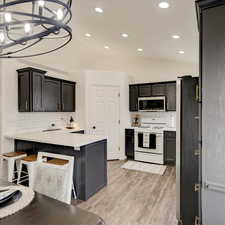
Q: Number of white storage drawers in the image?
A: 1